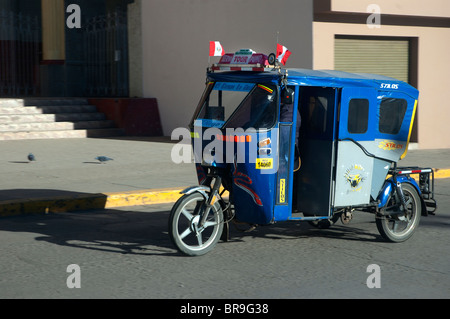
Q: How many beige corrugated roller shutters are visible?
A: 1